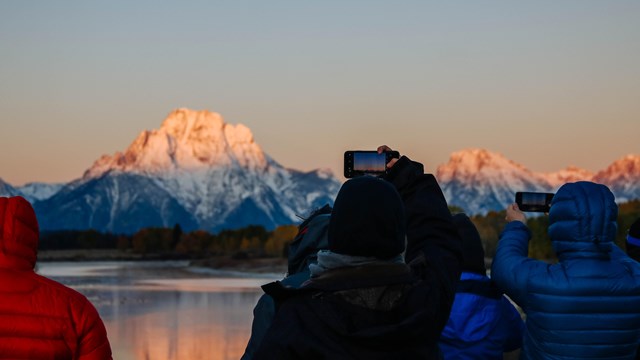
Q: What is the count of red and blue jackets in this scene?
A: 3